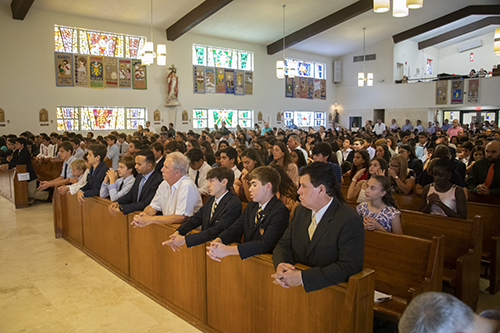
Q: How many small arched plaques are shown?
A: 7